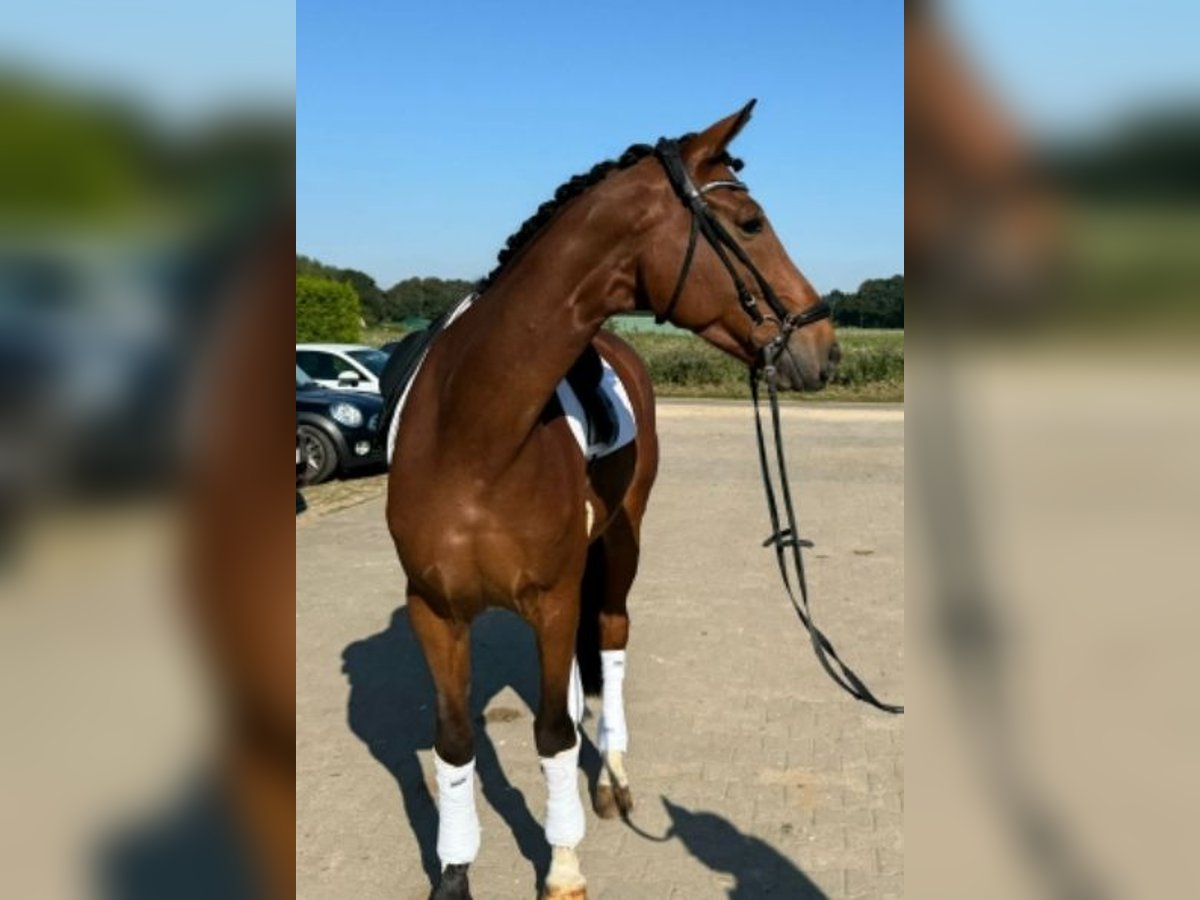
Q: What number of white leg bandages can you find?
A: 4